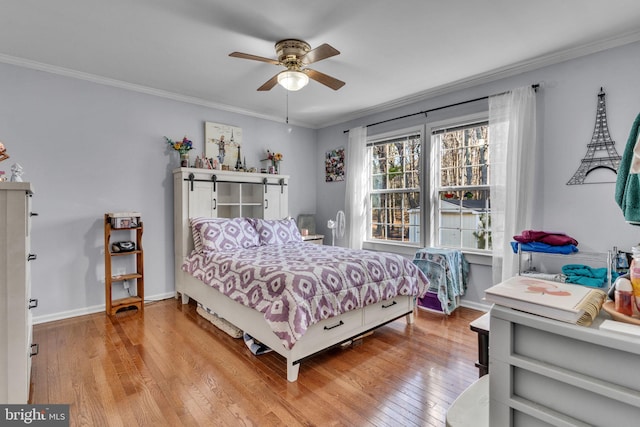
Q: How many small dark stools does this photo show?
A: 1